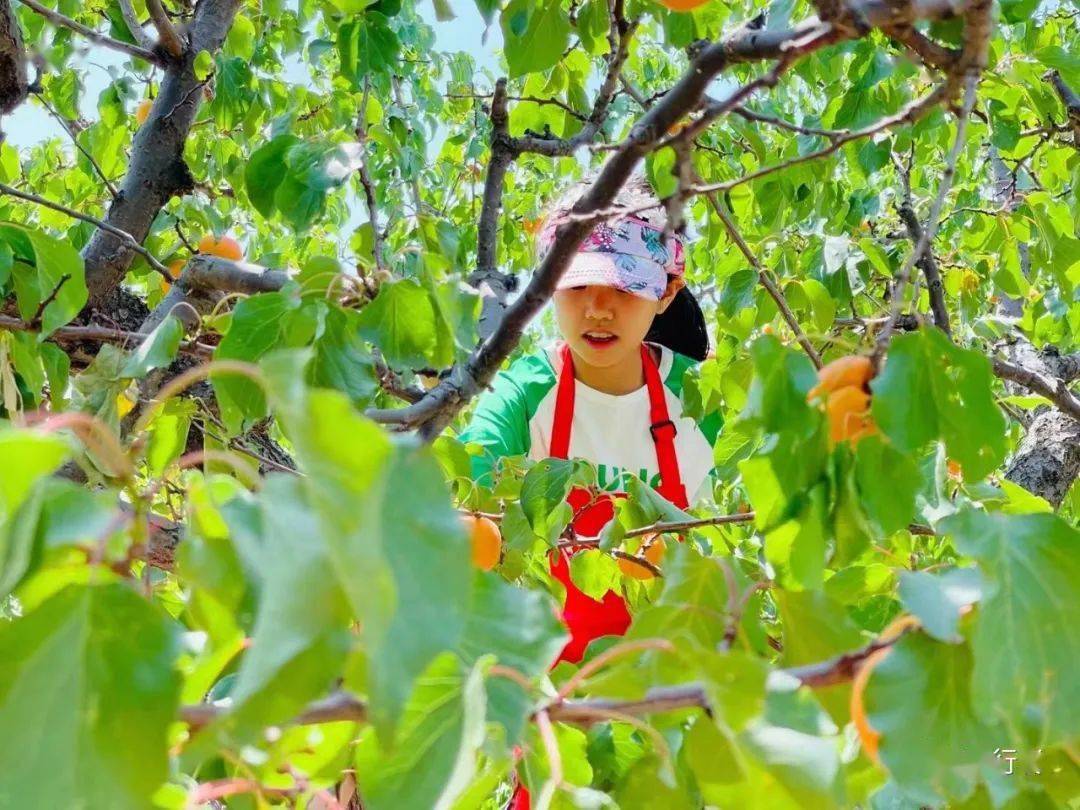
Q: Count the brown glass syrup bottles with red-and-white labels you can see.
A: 0